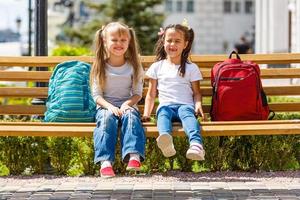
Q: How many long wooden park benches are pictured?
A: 1